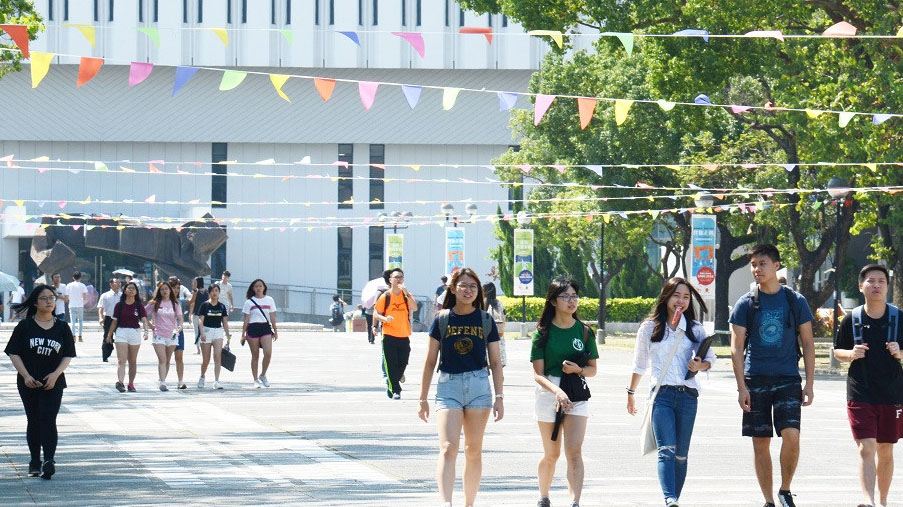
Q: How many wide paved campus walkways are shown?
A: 1